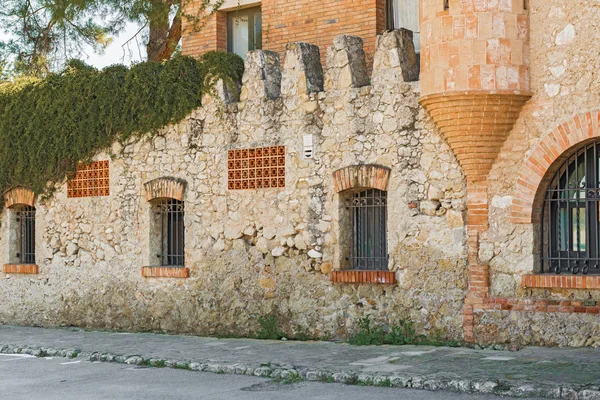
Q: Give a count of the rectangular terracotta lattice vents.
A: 2